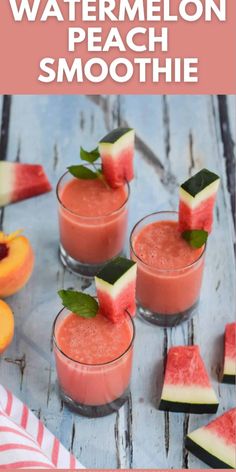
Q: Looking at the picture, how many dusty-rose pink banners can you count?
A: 1